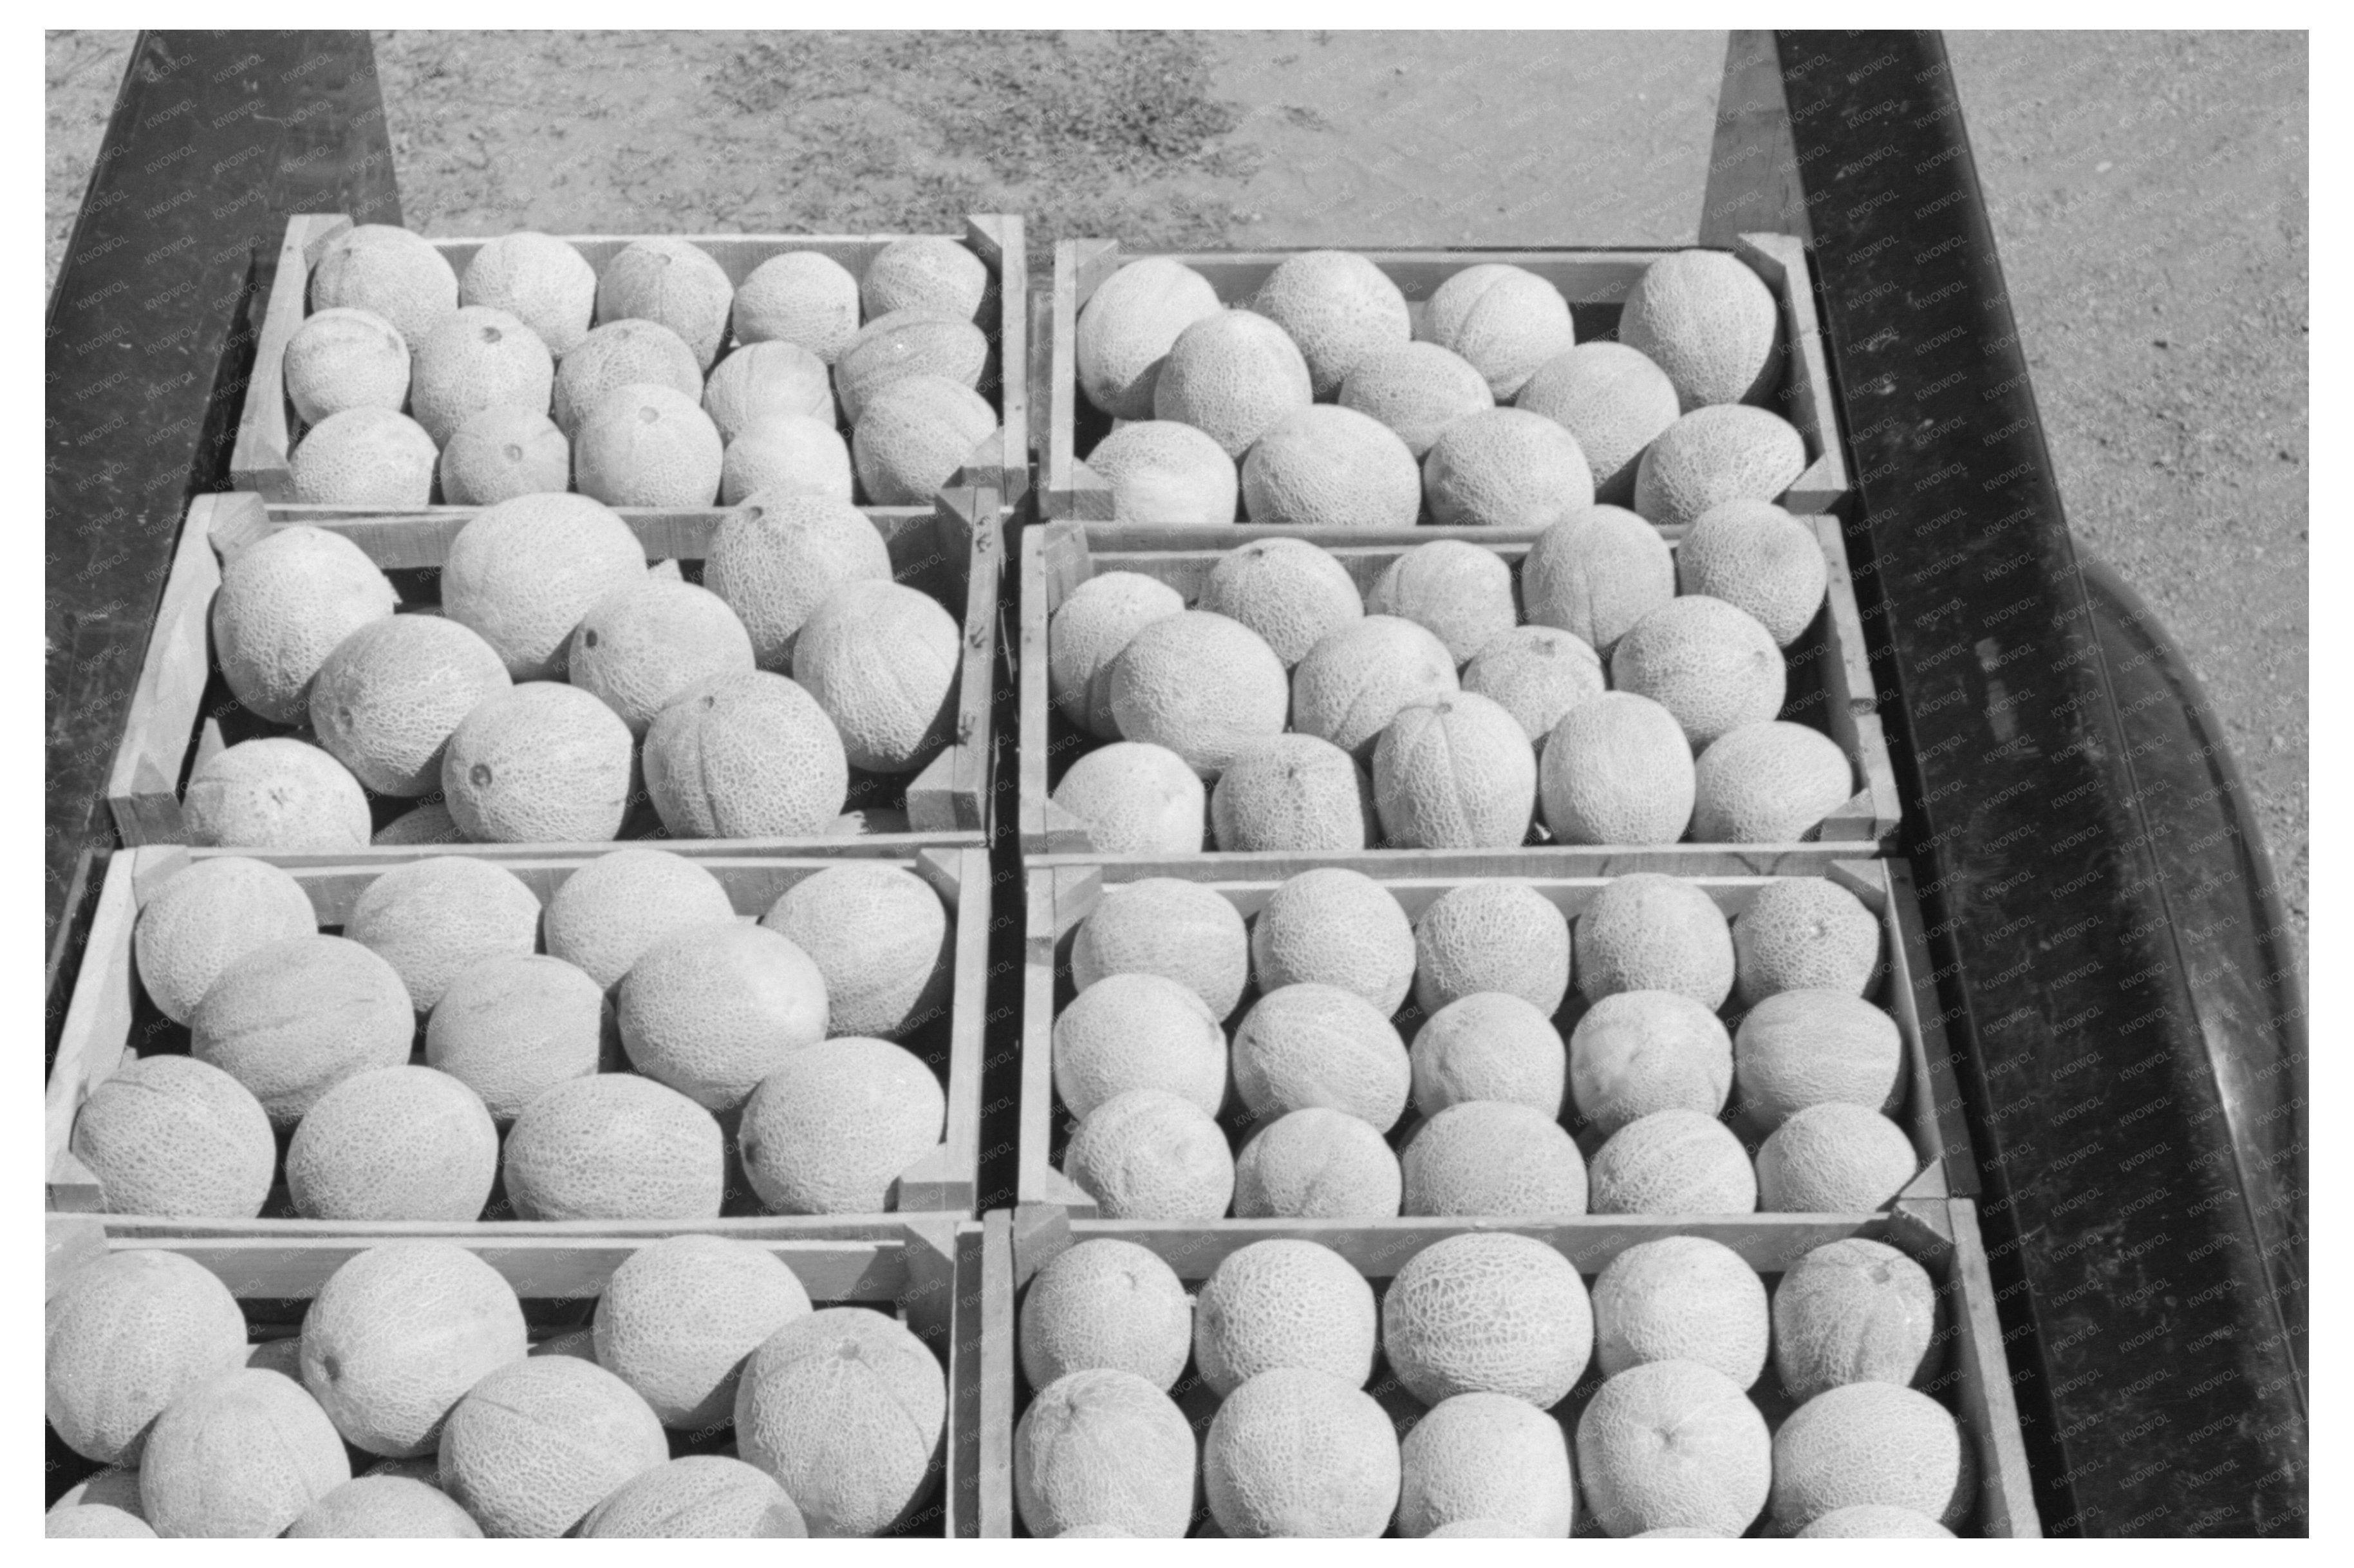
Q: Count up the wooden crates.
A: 8